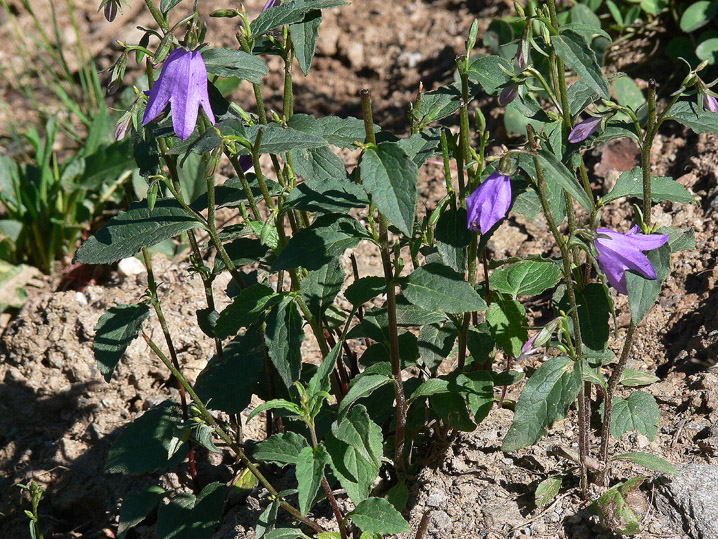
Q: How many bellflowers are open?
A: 3